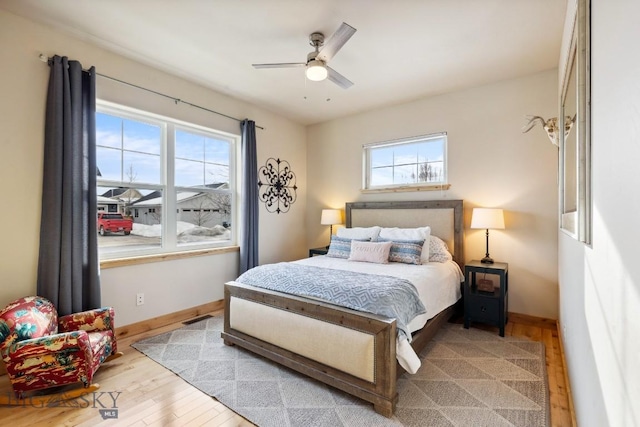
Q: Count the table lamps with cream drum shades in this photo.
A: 2